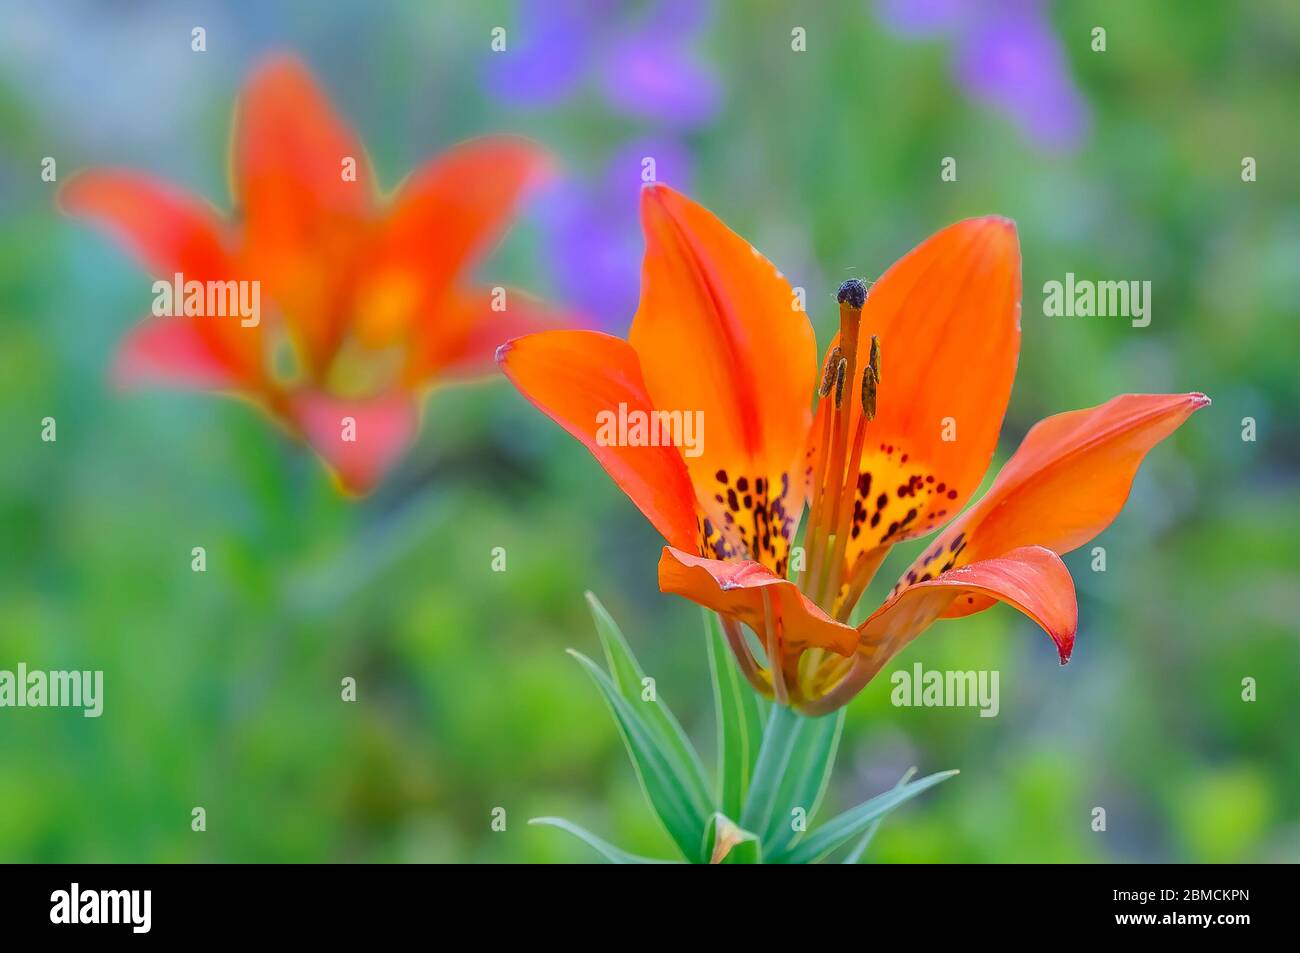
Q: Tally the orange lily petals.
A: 12